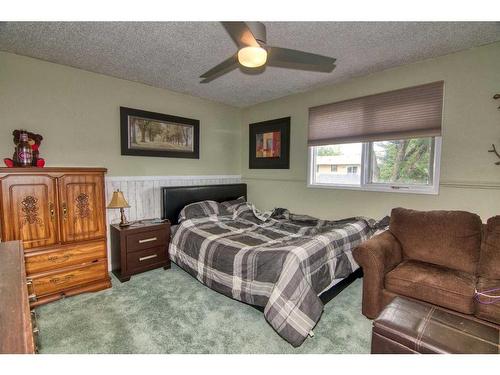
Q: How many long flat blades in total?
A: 3